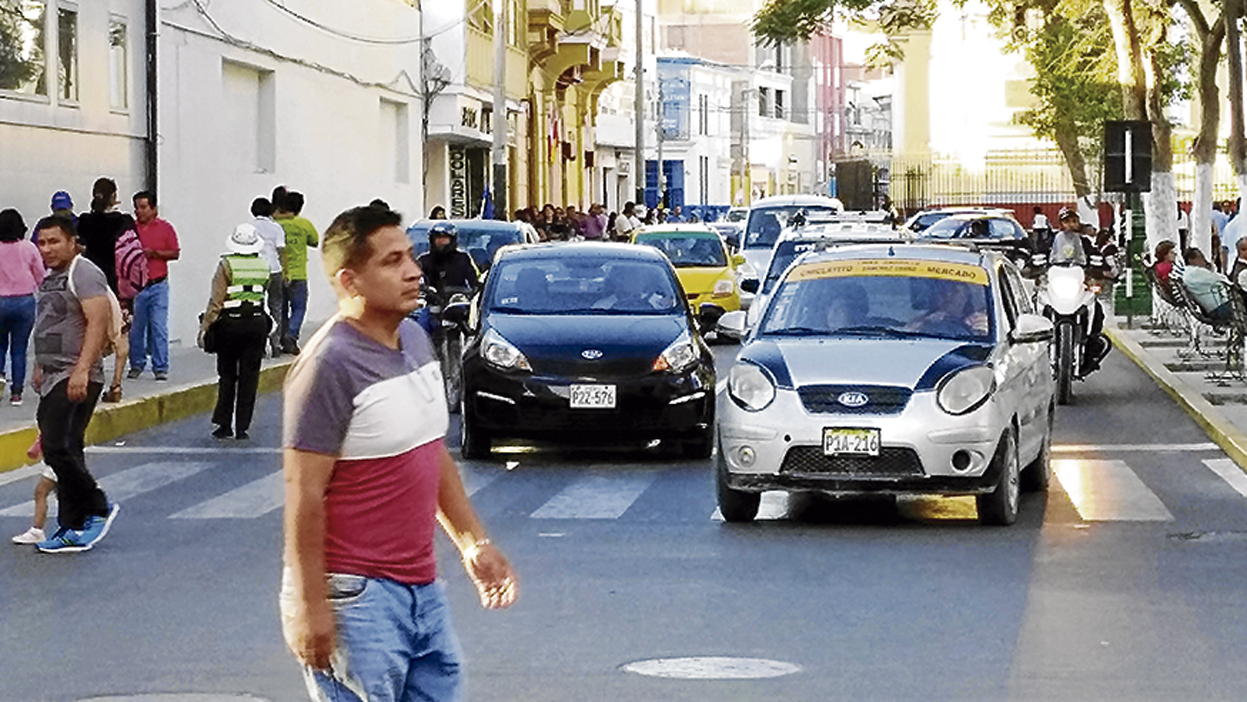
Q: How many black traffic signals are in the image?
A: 1